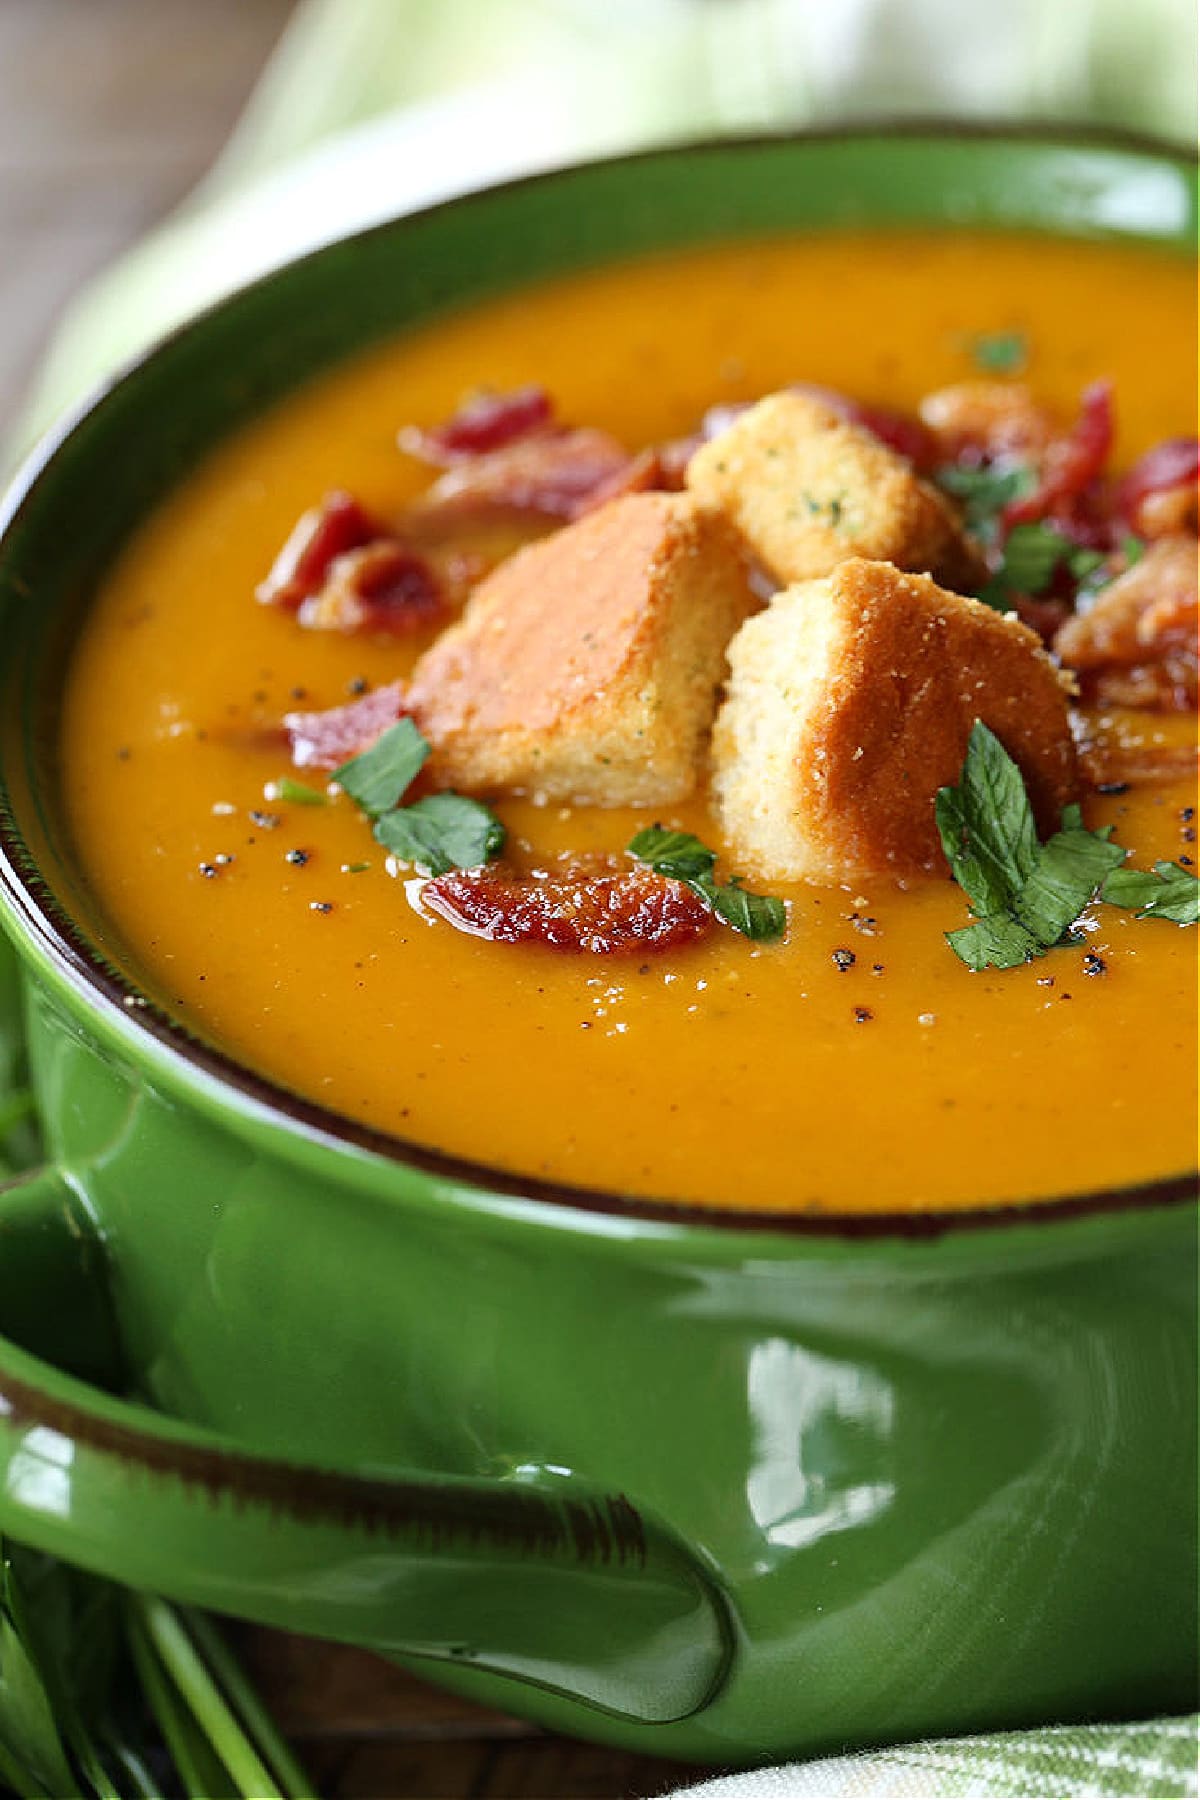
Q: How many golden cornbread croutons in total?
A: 3